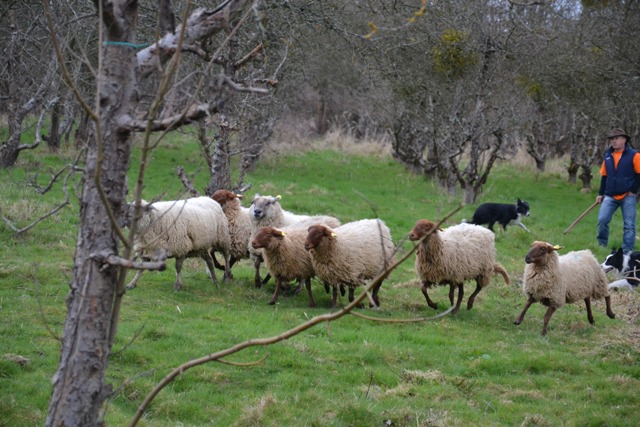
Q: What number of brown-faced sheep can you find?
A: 5